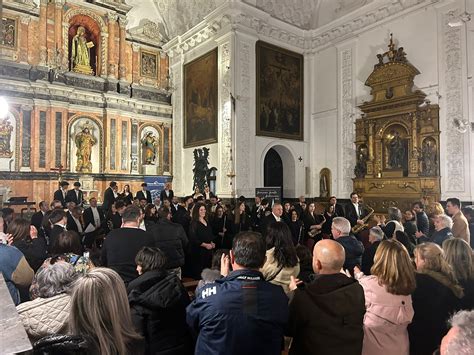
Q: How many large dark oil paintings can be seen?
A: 2